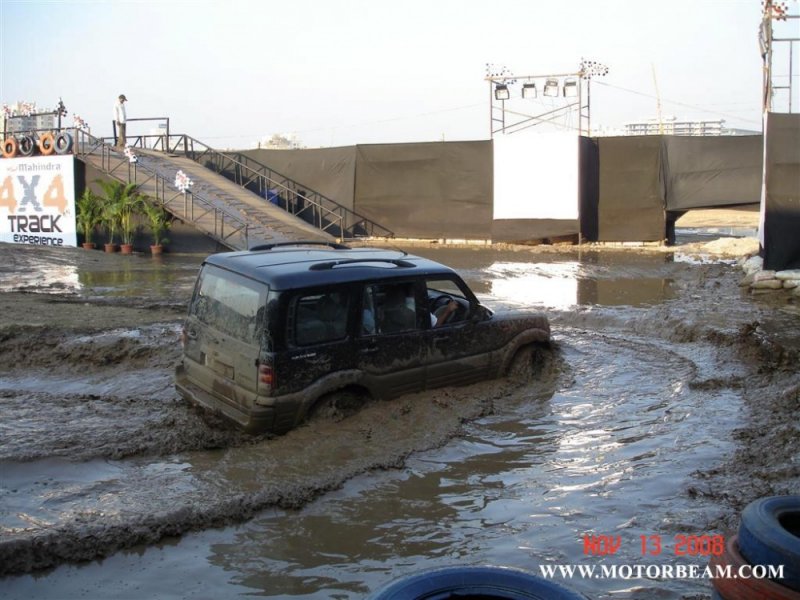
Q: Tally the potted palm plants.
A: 4